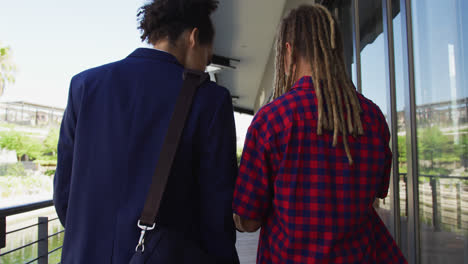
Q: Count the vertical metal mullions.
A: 3